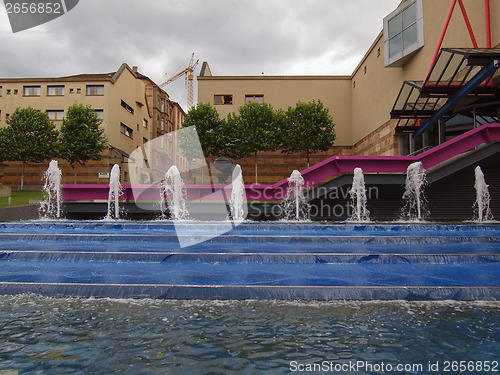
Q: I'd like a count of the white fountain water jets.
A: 8